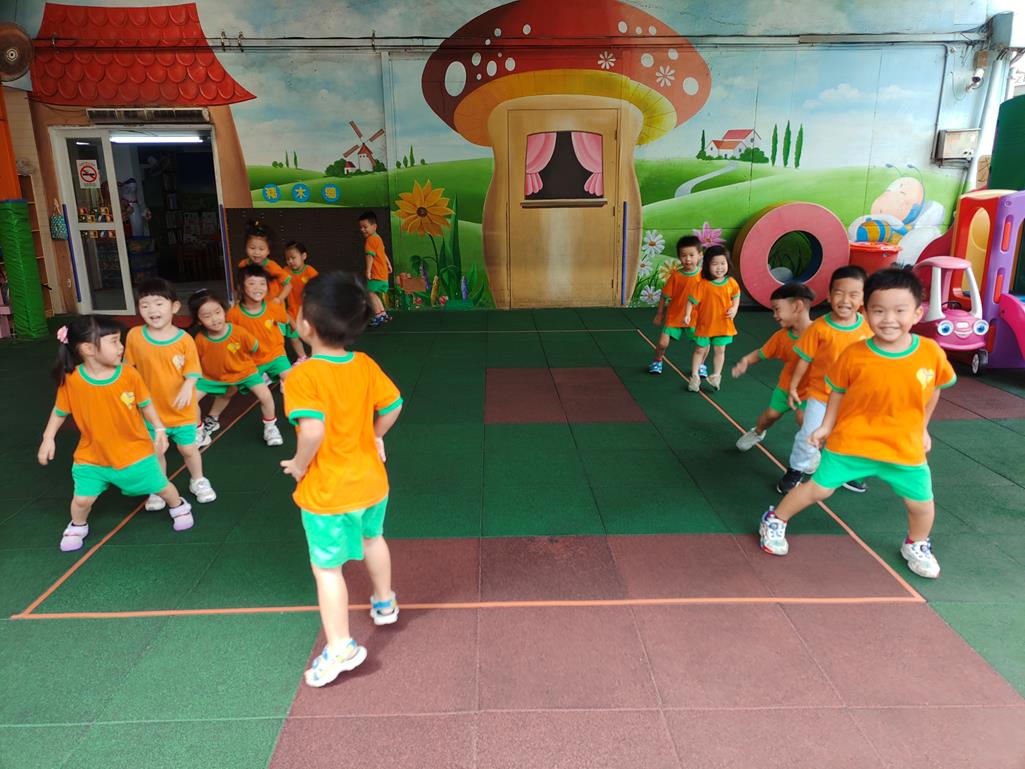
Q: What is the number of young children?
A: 13